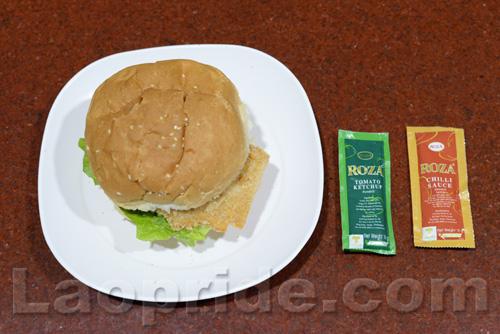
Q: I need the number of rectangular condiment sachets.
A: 2